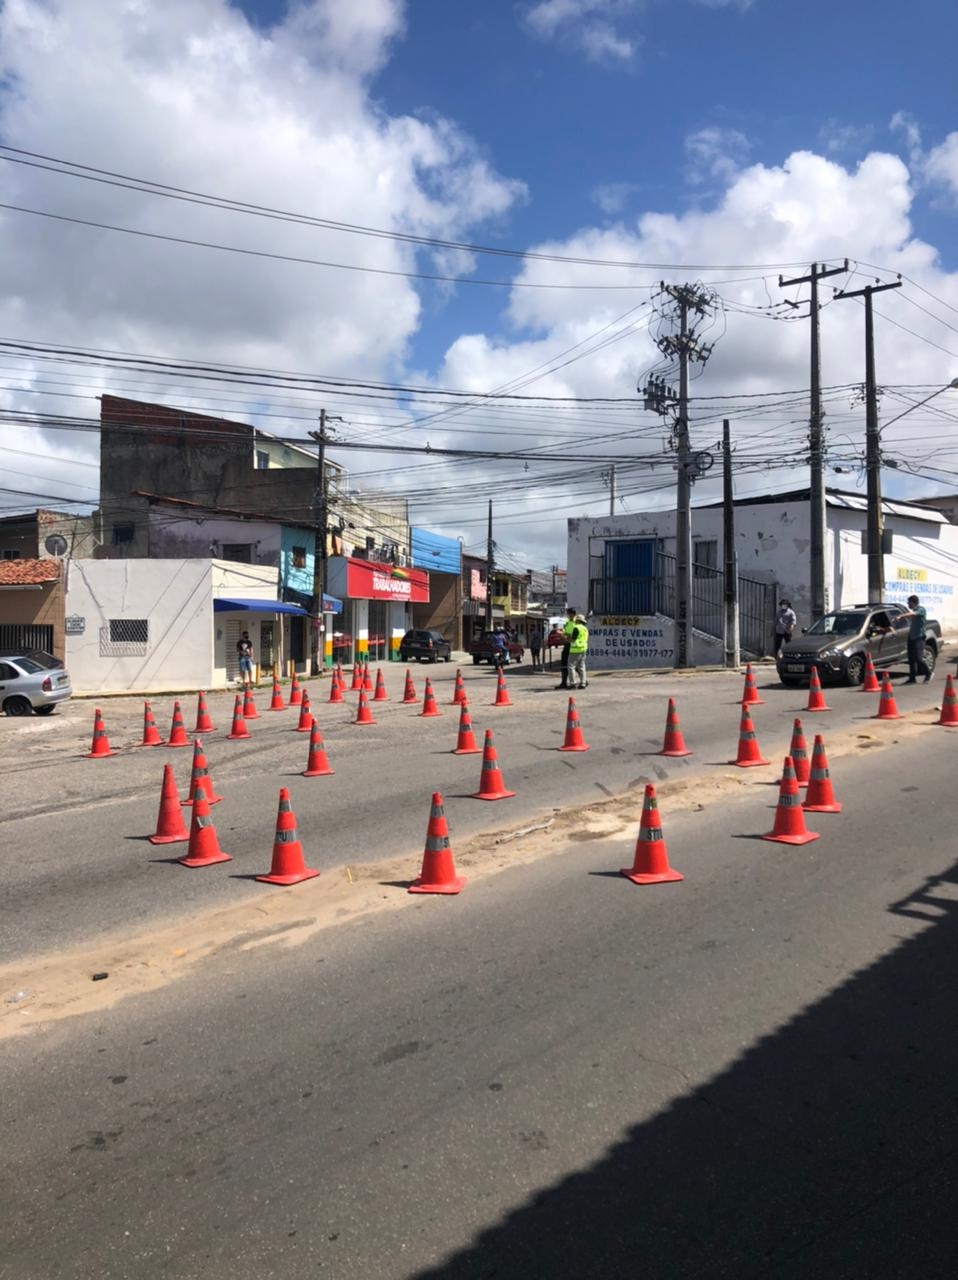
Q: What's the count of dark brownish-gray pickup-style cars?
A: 1